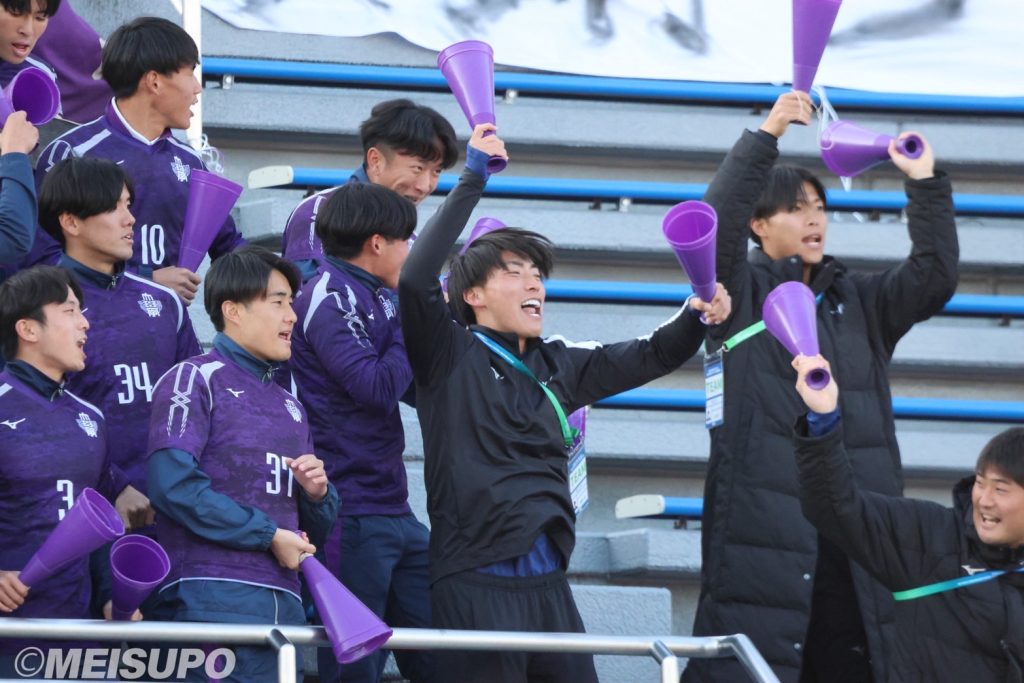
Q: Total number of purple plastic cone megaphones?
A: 11